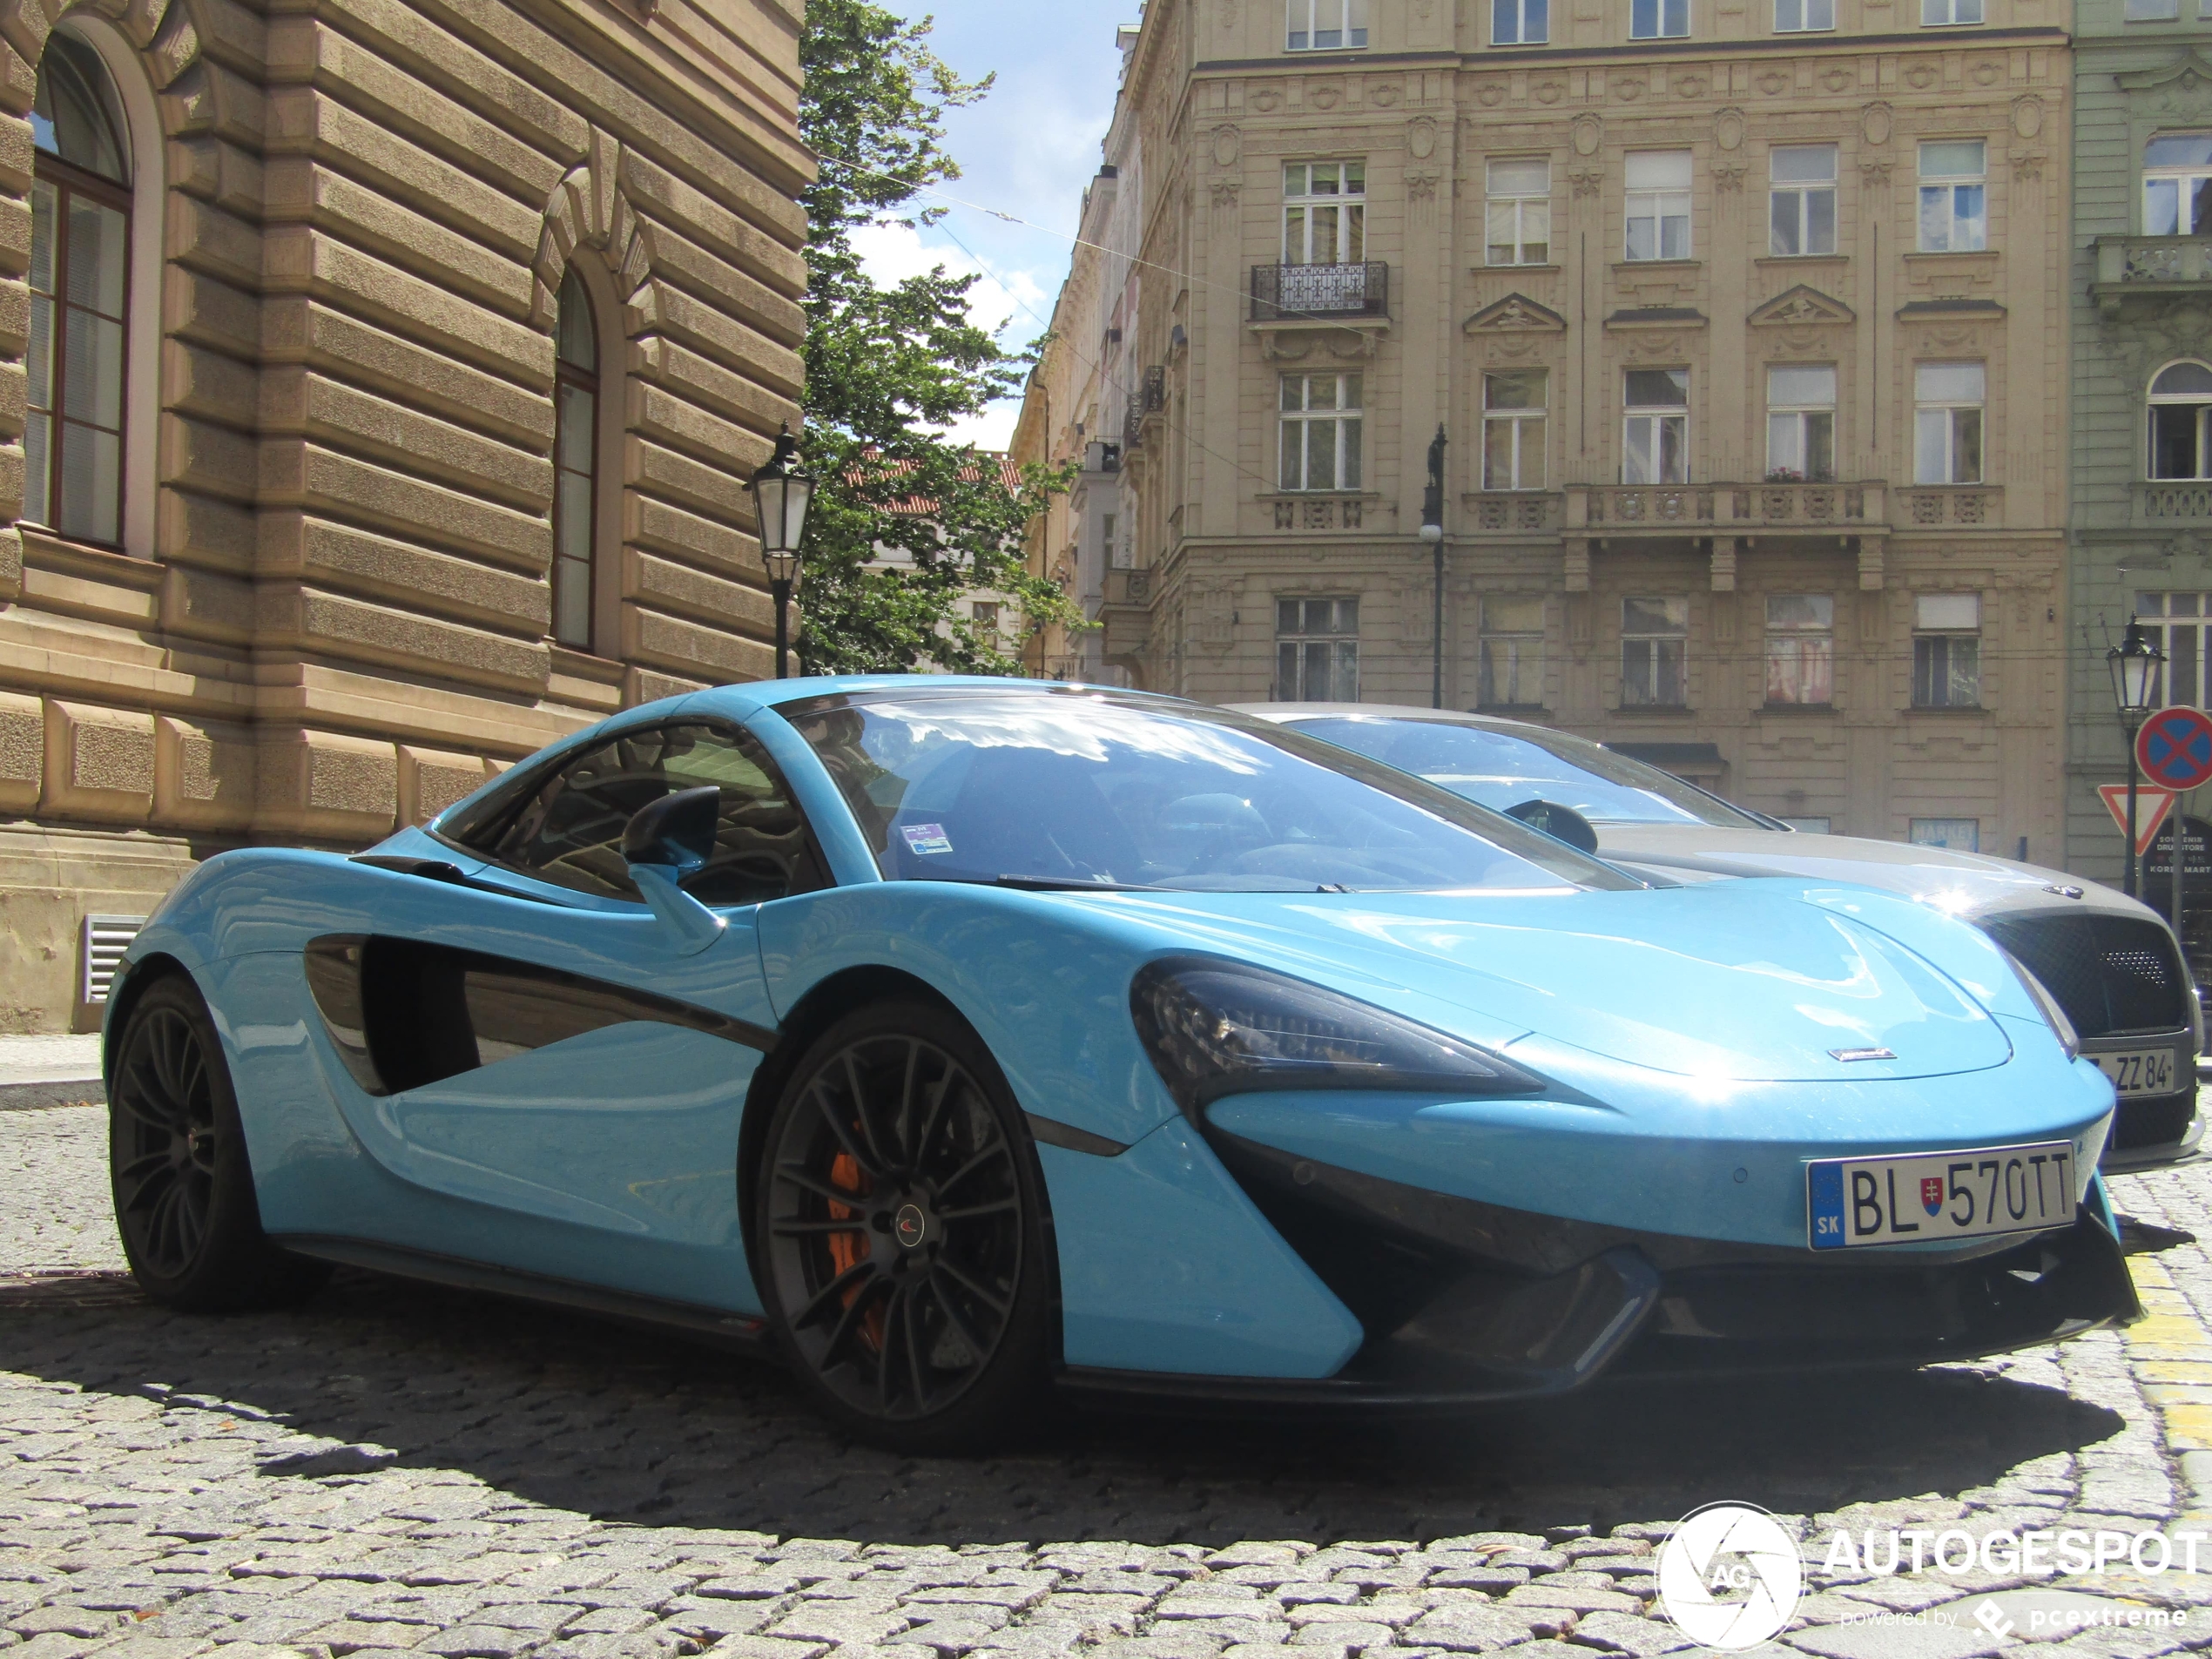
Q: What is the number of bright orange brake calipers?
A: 1